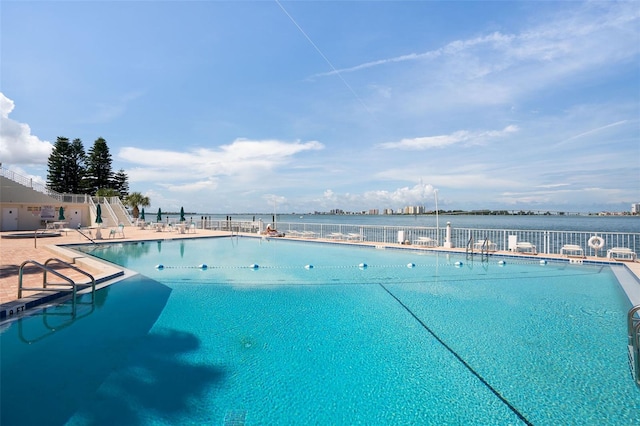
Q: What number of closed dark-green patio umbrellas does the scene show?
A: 5